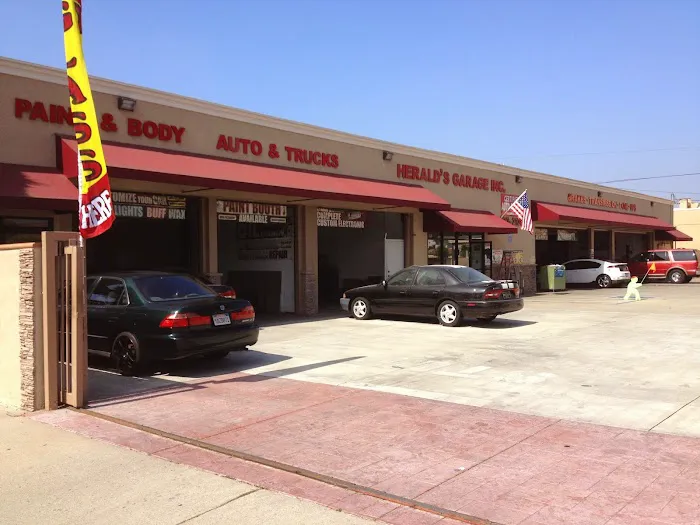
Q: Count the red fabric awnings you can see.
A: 5